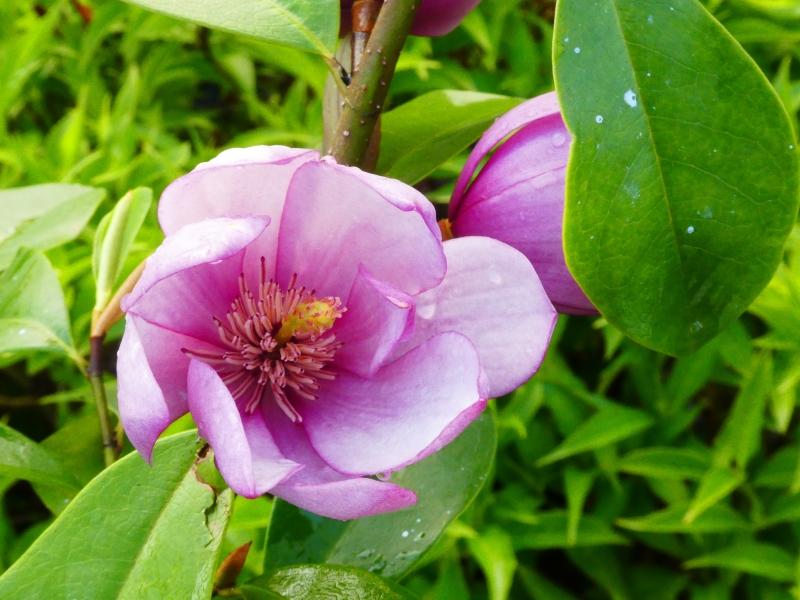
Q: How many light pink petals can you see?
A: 9